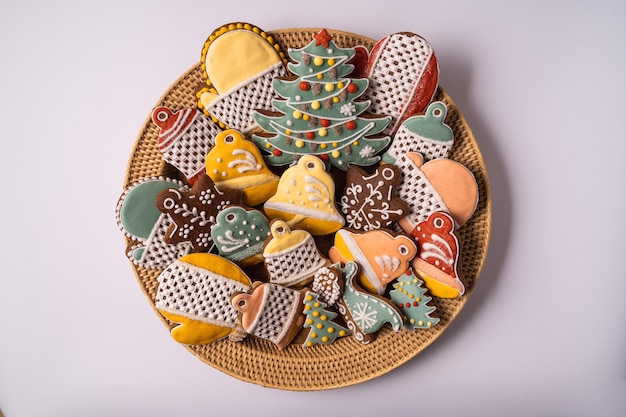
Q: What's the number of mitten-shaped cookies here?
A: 5